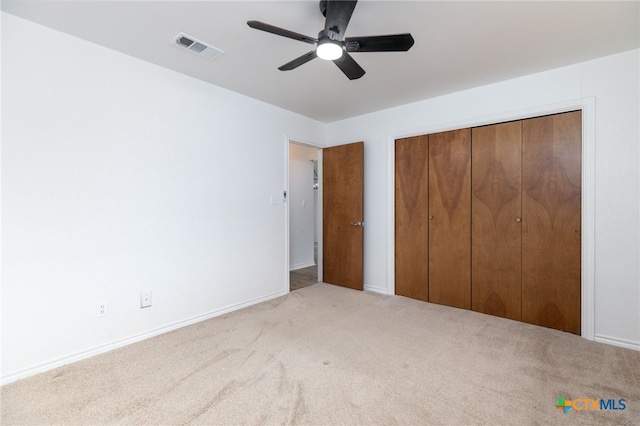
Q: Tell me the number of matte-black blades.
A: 5